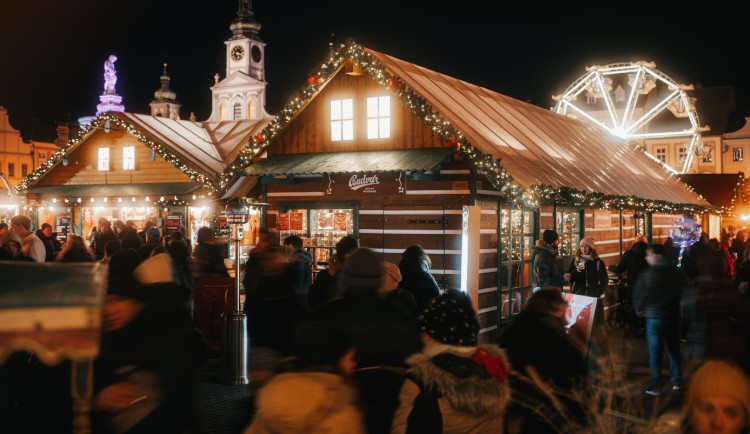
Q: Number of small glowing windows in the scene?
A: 4